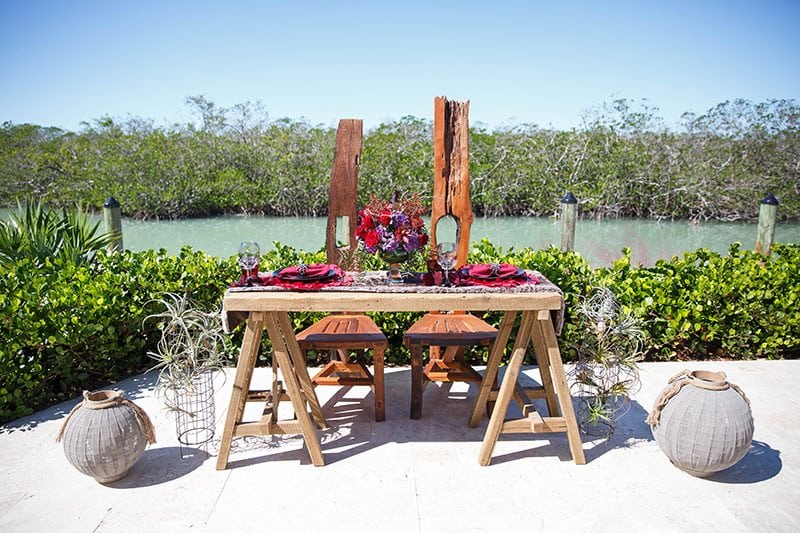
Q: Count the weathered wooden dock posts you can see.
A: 3